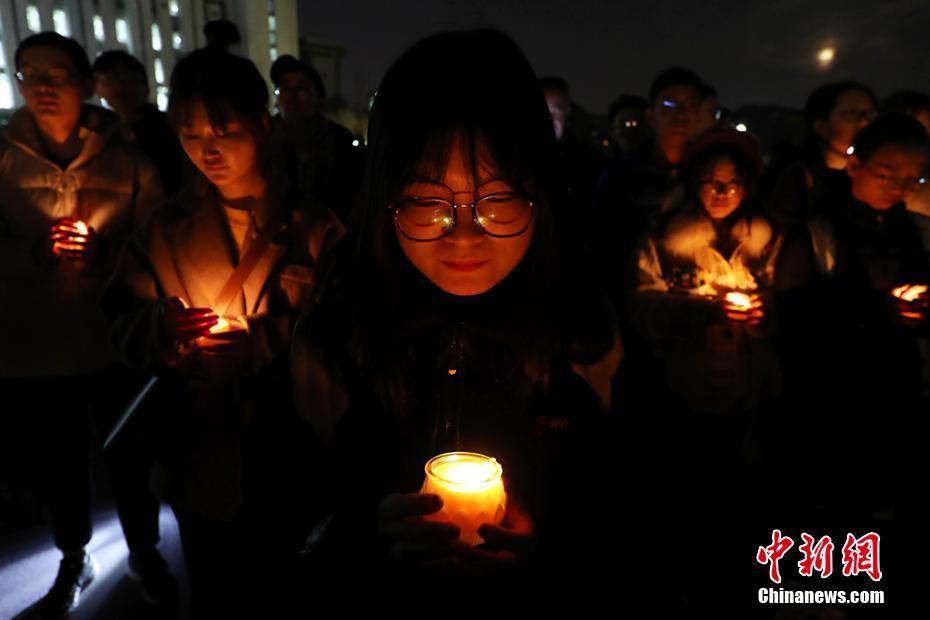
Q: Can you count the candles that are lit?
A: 5